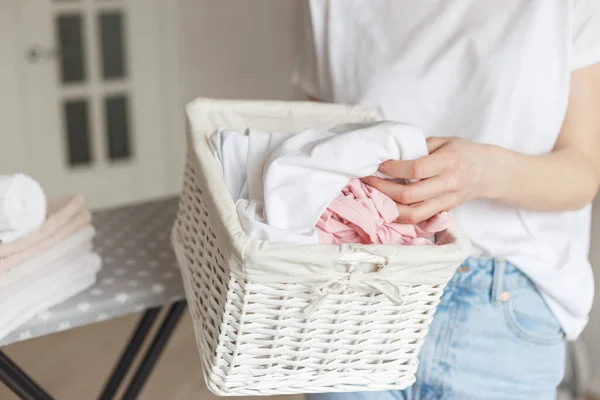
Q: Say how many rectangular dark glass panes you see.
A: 4